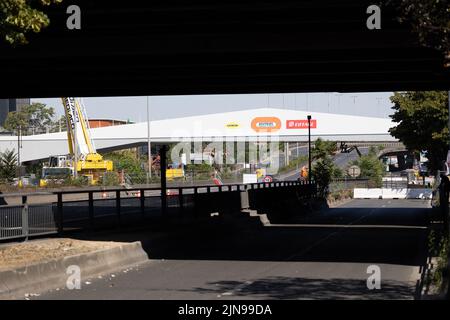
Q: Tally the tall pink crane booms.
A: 0